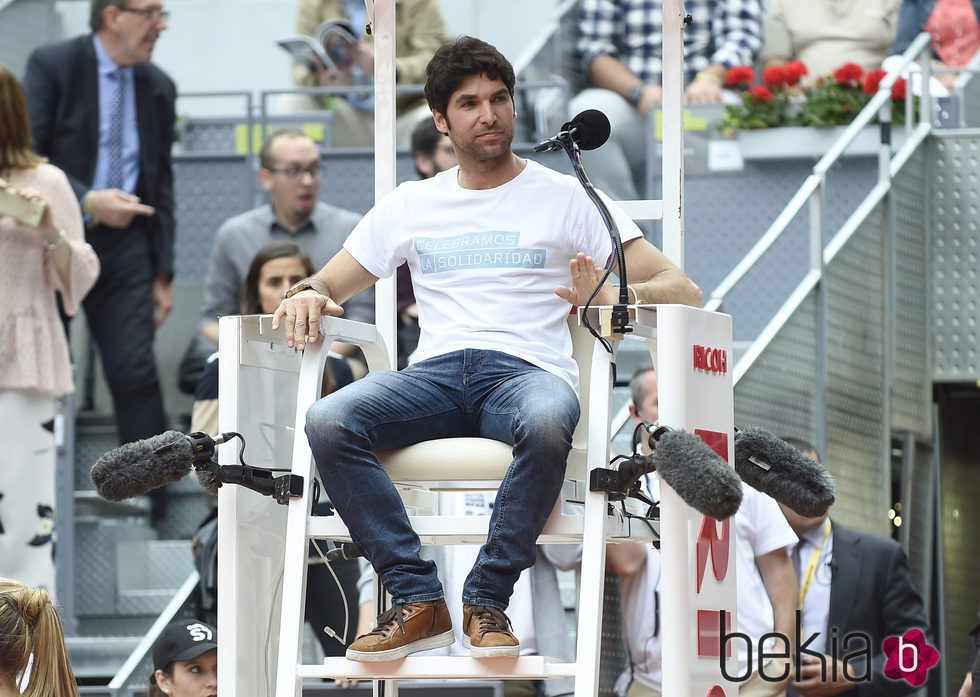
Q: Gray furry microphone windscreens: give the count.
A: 3